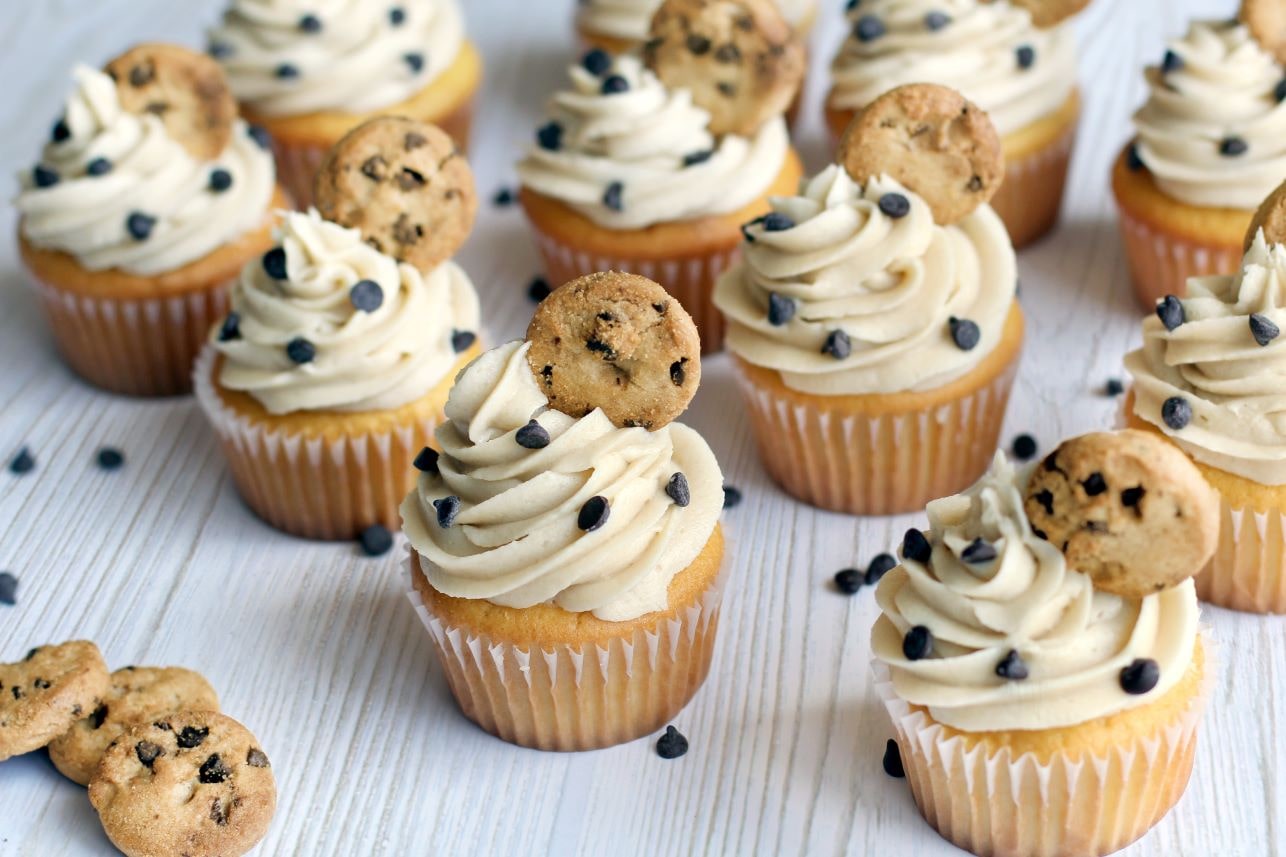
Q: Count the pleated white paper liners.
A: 11